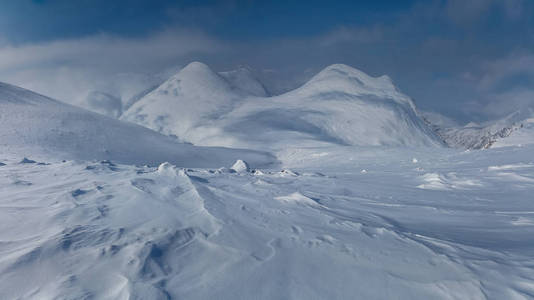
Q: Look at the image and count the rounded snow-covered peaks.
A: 2